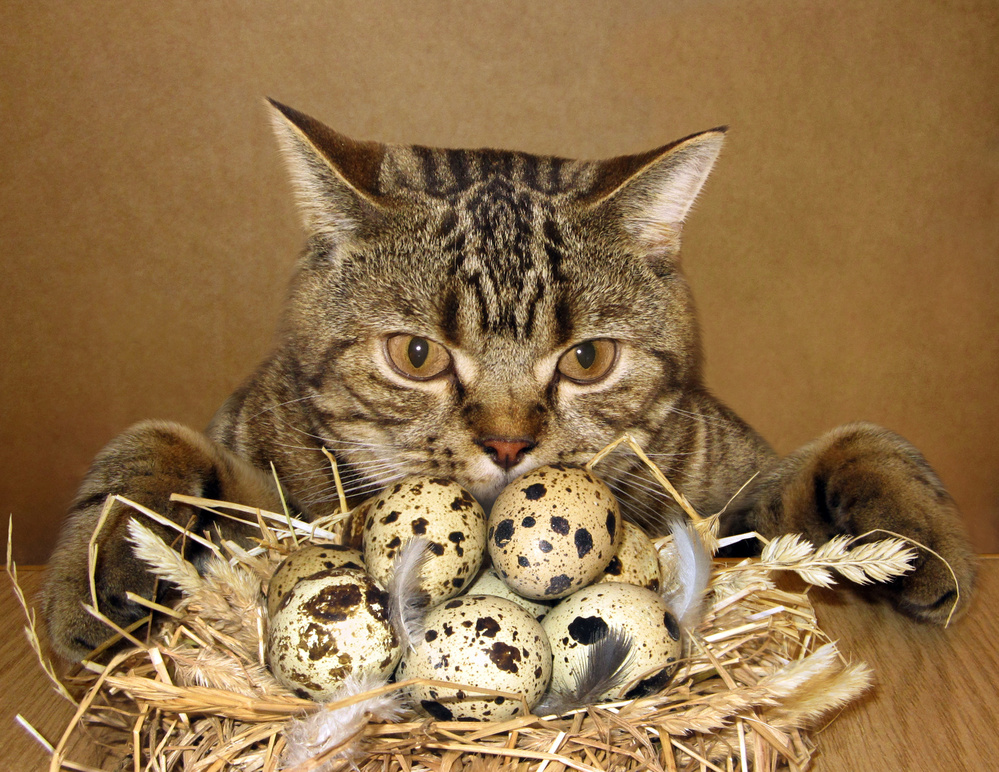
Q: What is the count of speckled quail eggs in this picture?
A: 9